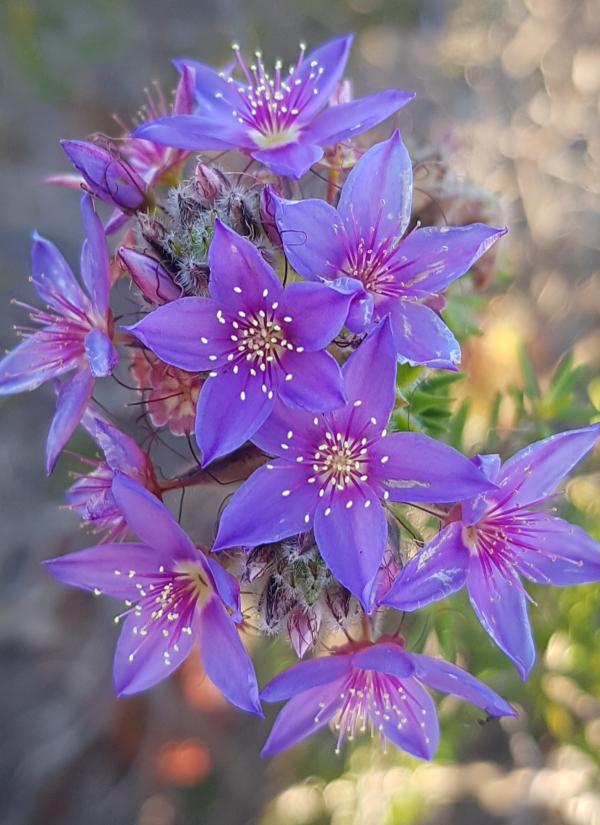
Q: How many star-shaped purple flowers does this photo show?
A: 8